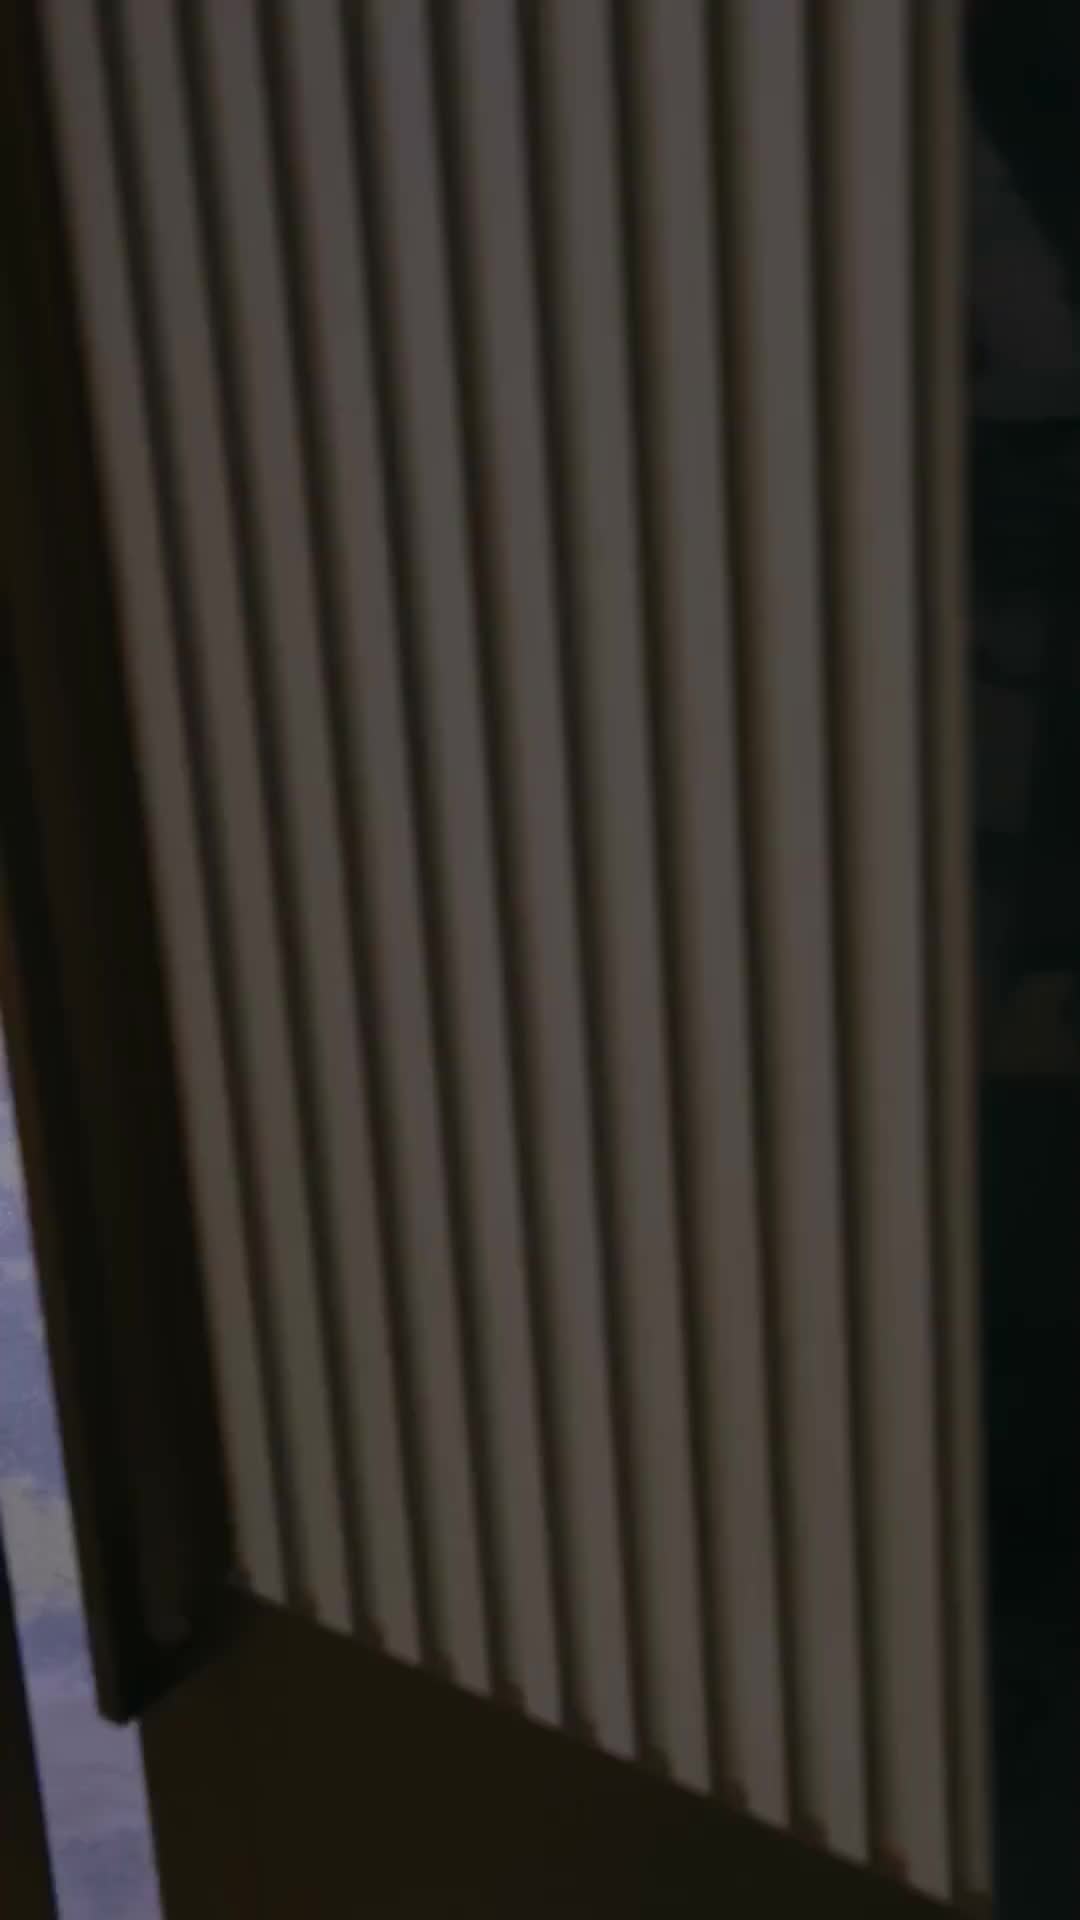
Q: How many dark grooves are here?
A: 10